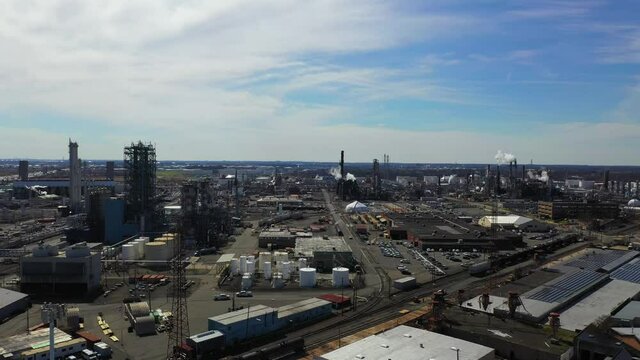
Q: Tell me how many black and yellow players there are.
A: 0